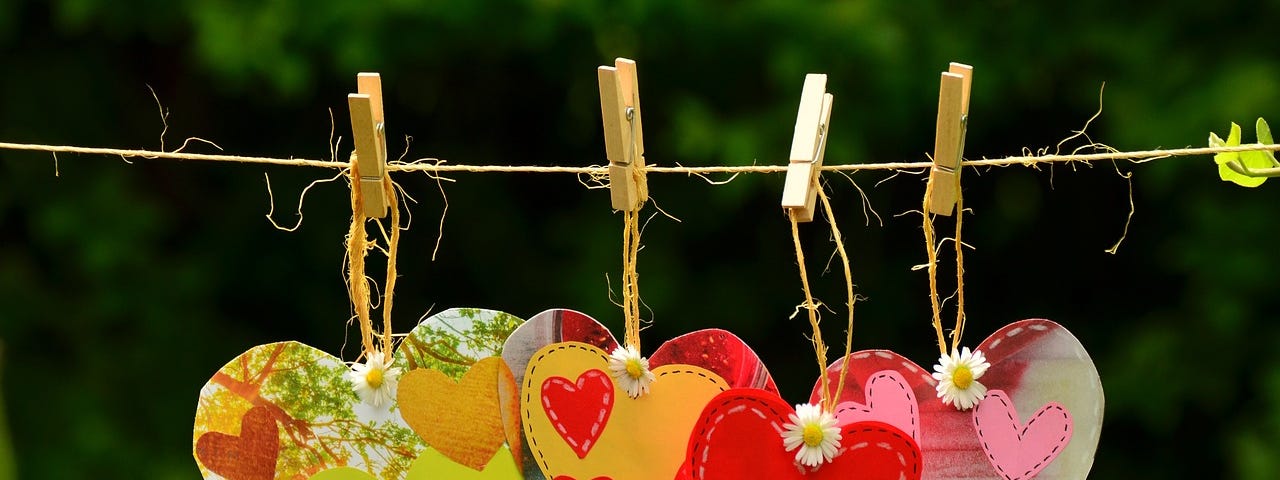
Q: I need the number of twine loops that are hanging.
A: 4